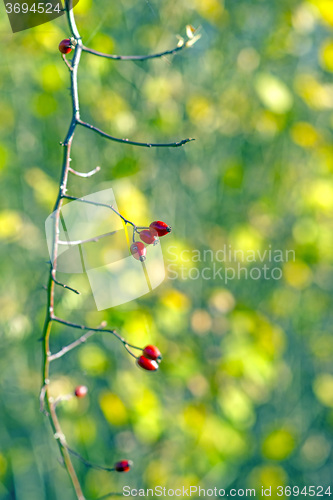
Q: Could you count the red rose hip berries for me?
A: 8